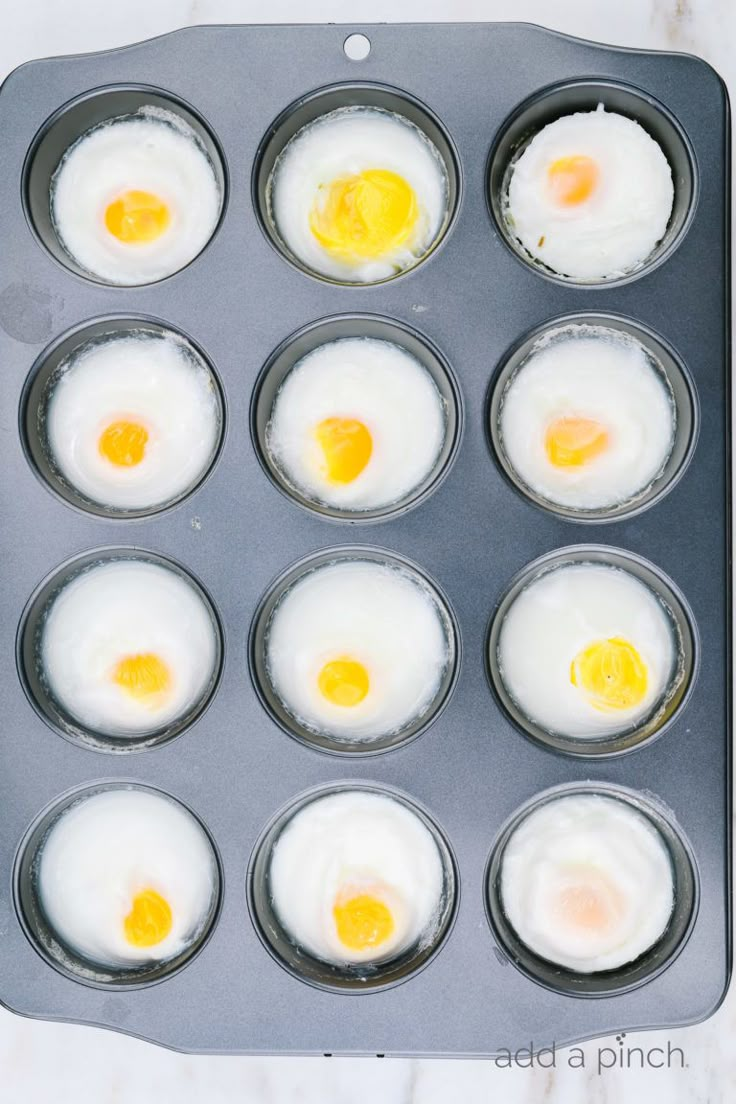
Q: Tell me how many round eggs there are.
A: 12